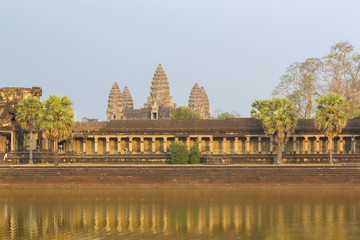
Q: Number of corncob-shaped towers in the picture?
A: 5